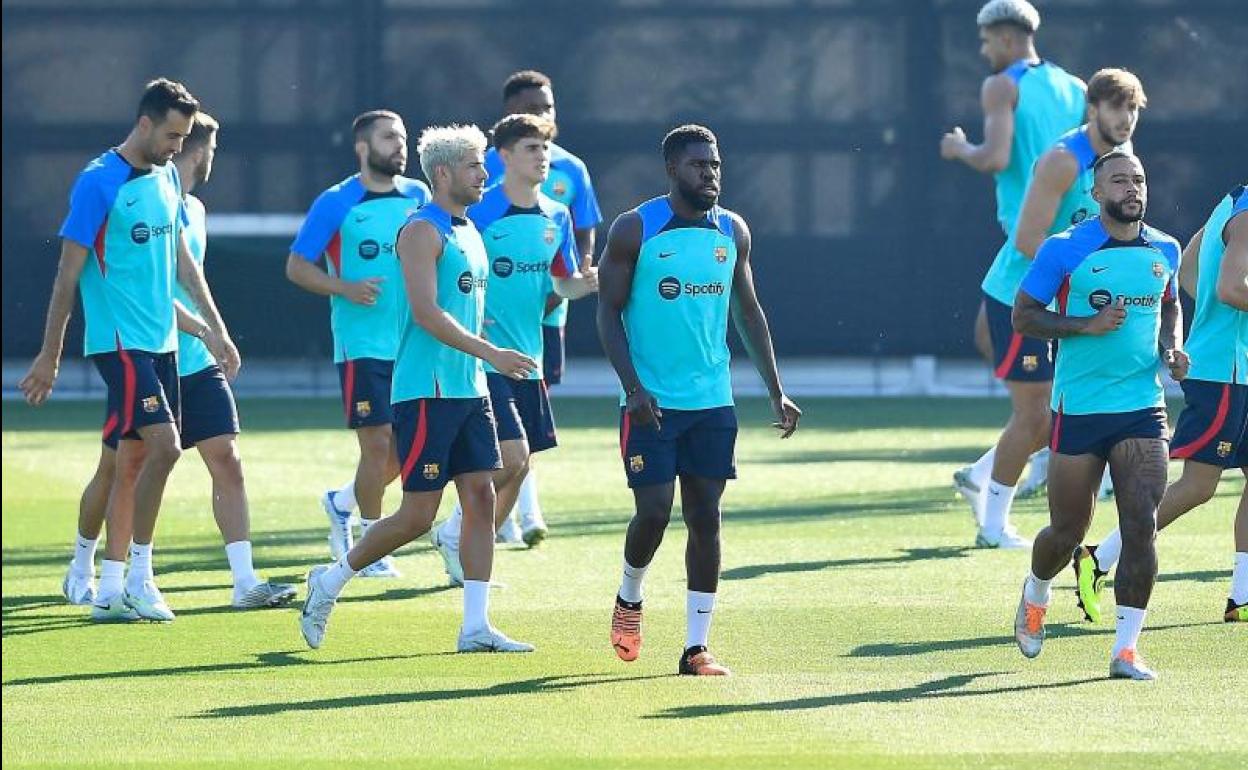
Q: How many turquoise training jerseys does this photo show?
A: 11